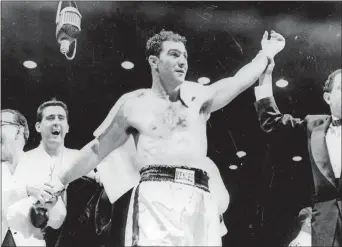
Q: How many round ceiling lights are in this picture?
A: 7